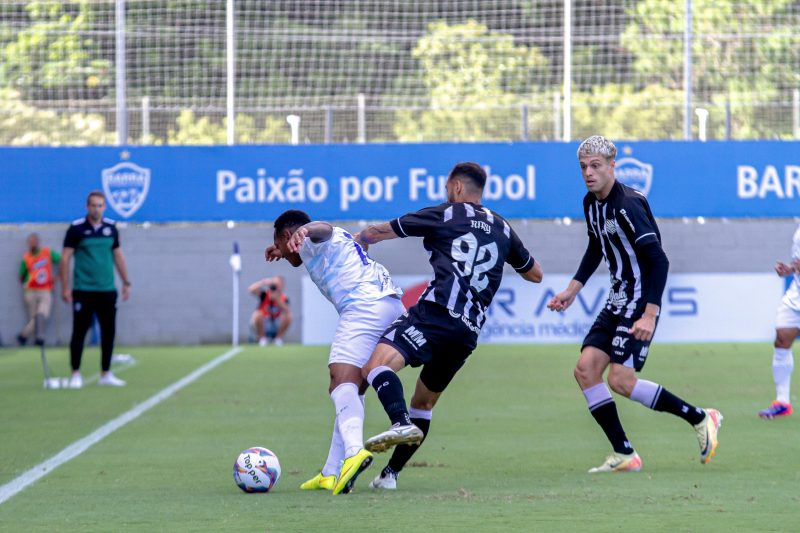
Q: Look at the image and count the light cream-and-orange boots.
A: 2